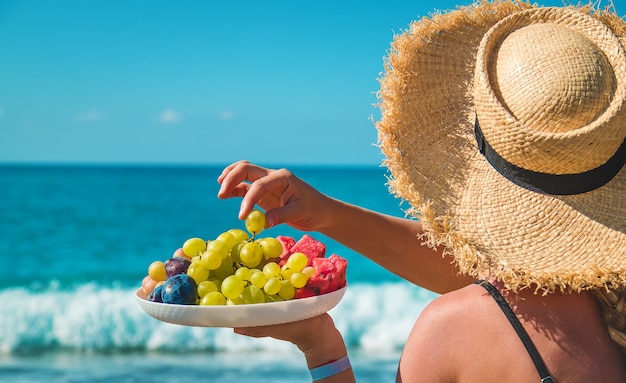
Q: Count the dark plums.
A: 3